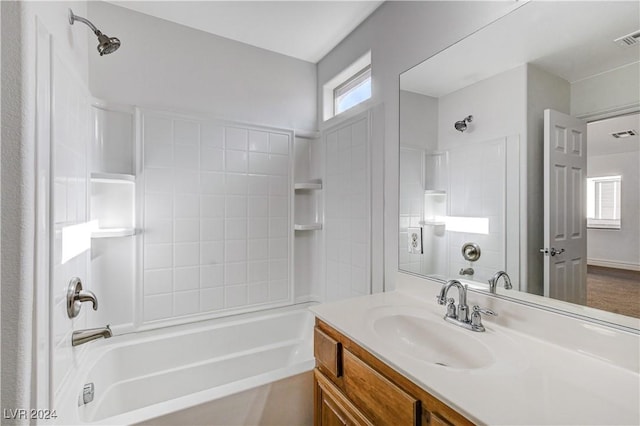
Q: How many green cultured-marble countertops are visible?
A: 0